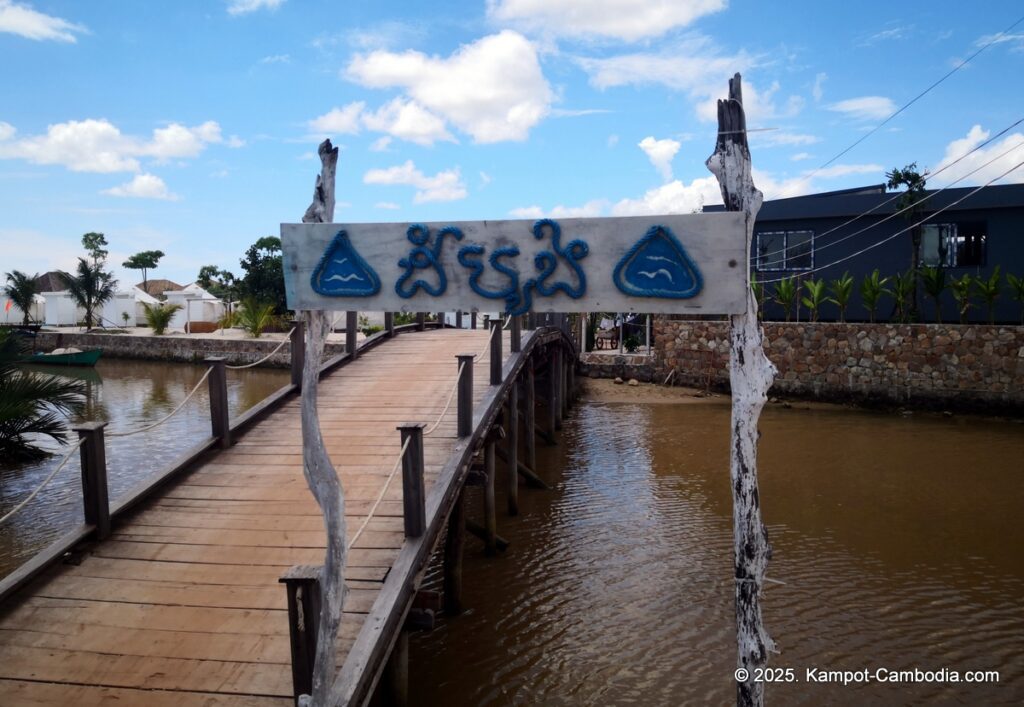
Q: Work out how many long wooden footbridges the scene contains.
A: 1